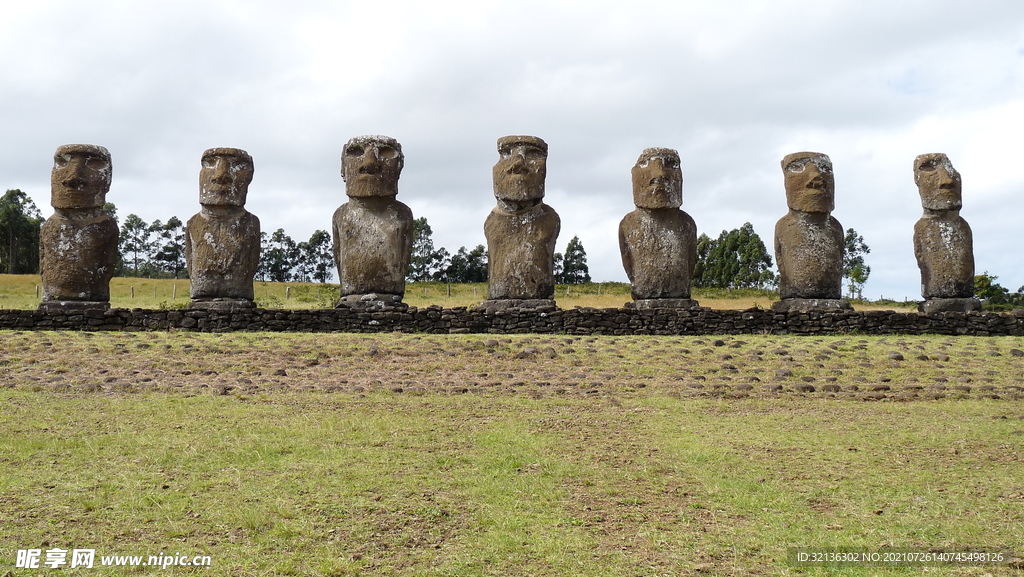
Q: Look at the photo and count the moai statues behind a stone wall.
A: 7